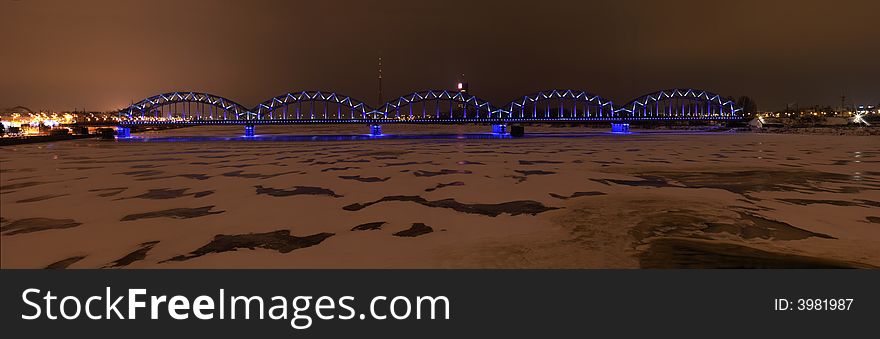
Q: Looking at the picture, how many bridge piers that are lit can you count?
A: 5